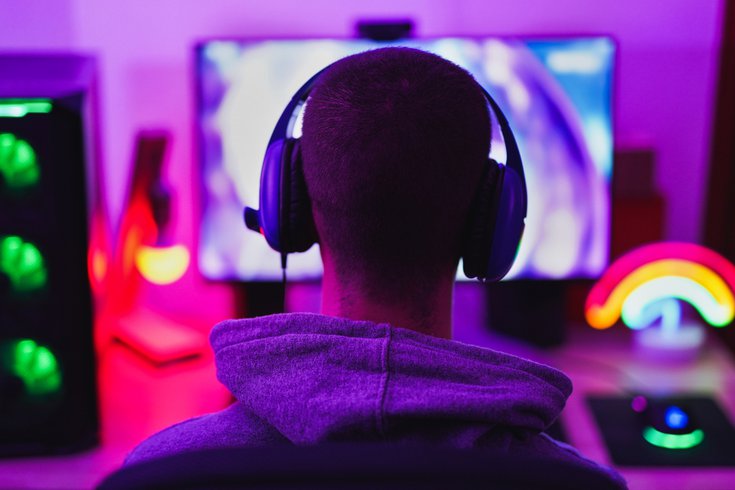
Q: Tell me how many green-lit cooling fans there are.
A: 3